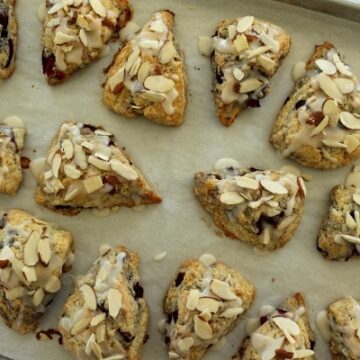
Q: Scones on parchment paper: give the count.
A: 14